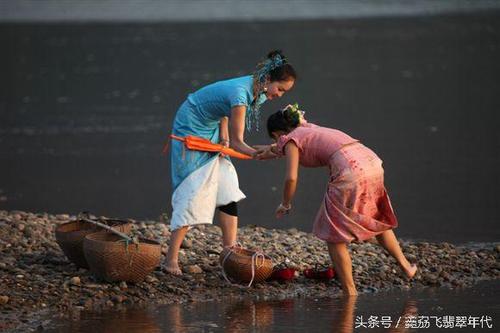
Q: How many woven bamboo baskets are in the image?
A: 3